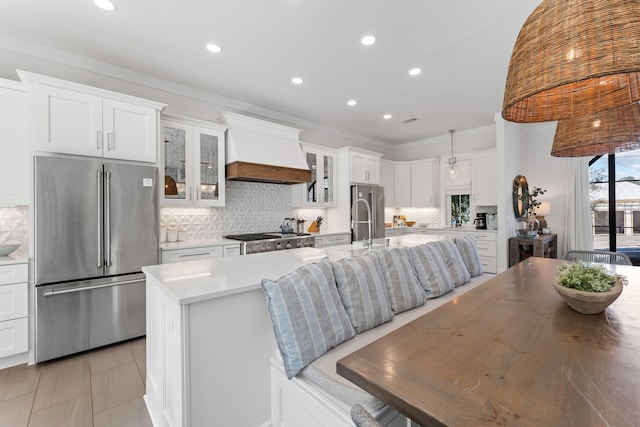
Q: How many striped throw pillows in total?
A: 6